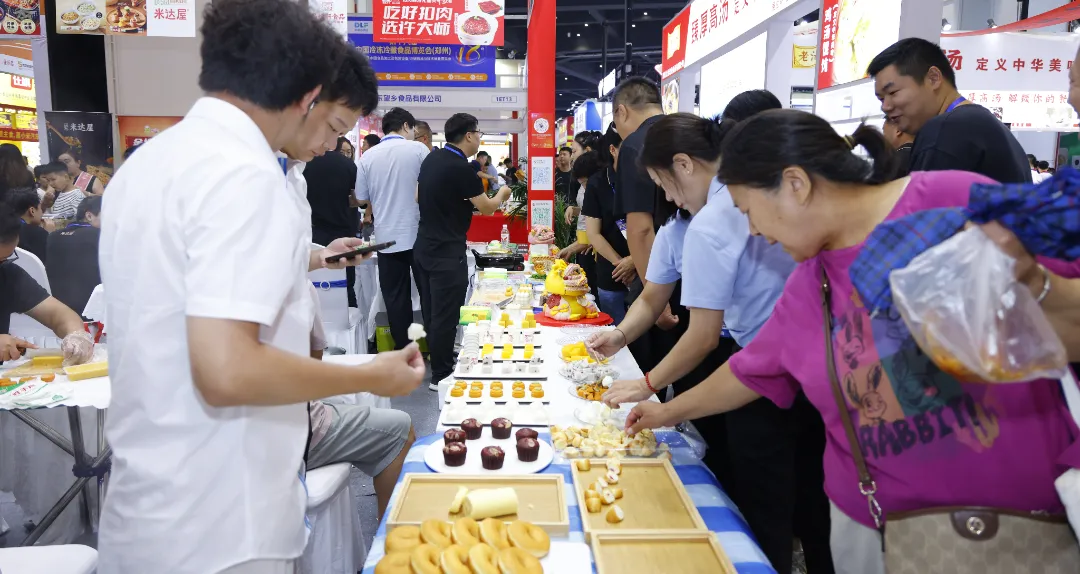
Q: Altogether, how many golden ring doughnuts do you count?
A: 10